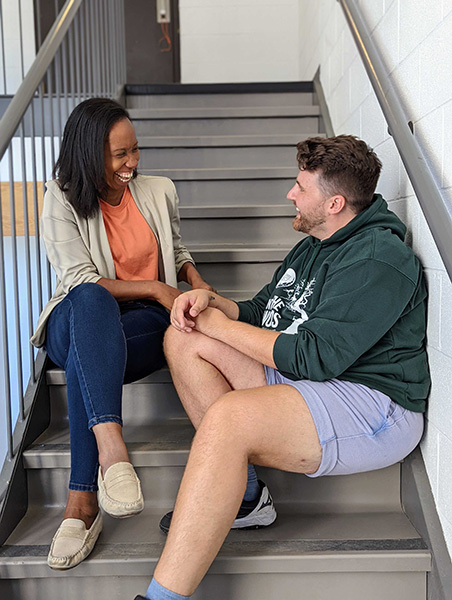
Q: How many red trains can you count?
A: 0